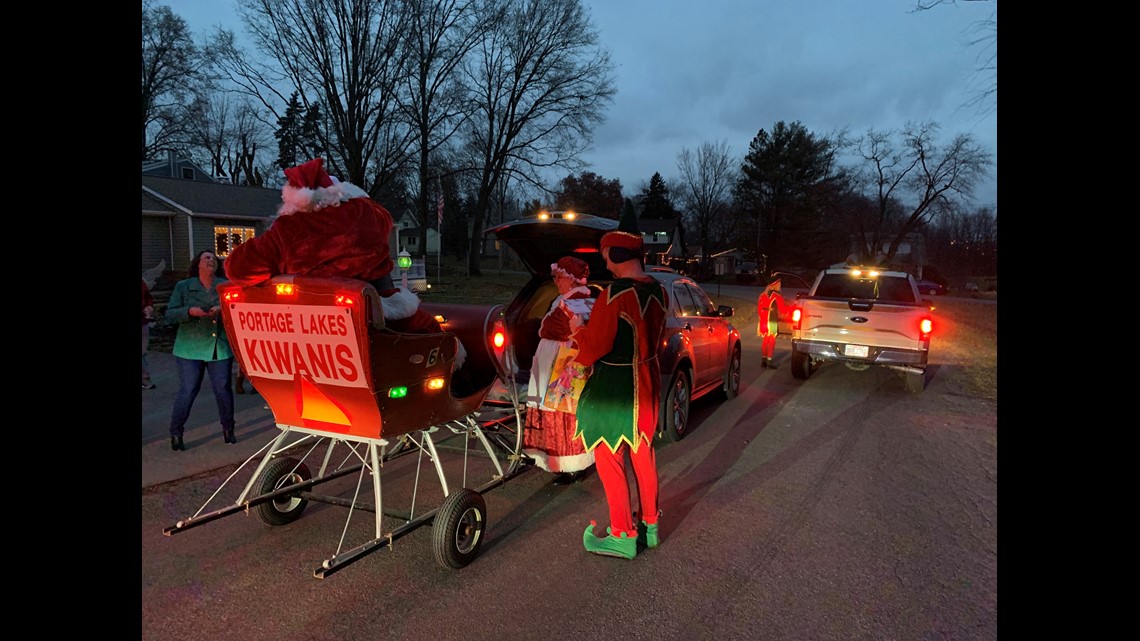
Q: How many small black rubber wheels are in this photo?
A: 2